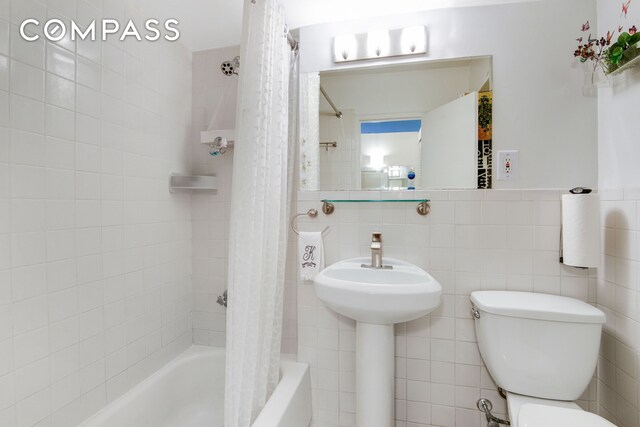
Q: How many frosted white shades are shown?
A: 3